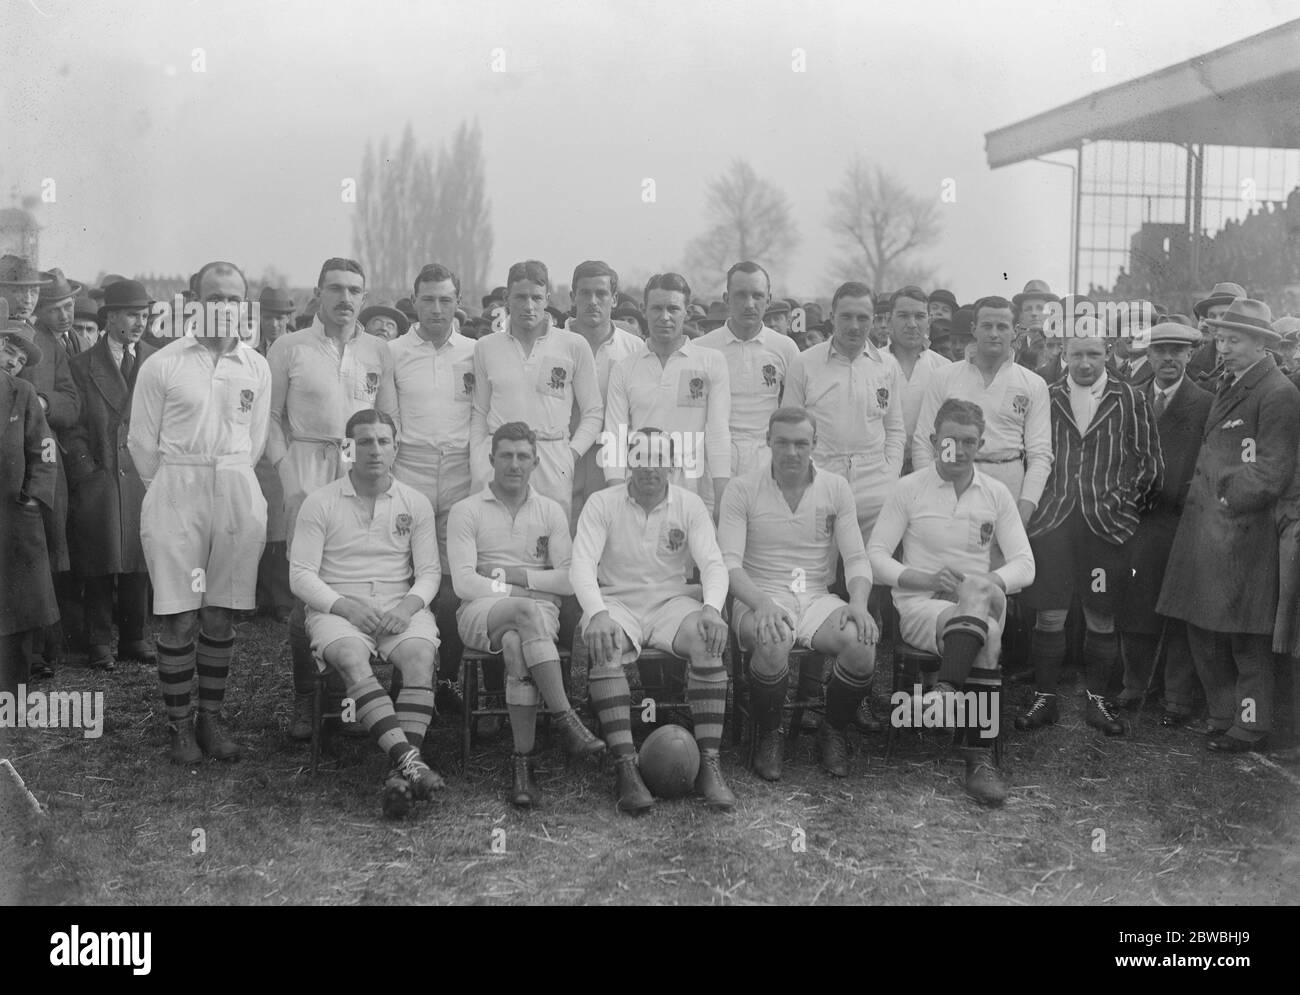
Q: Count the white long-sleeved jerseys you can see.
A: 15